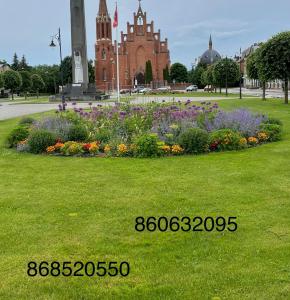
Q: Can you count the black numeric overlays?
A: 2